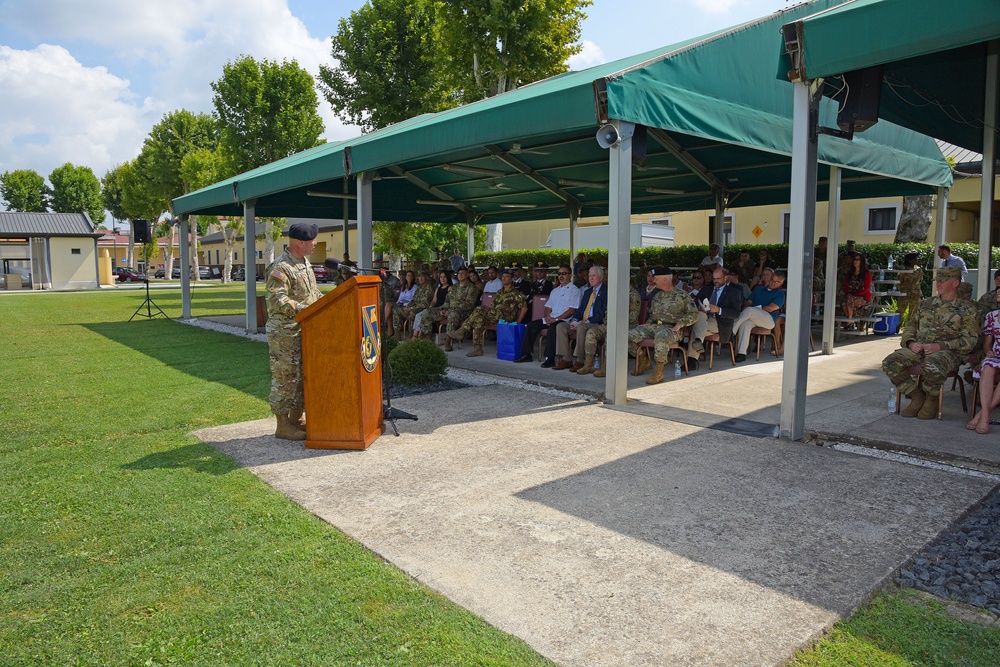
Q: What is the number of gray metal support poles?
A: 12